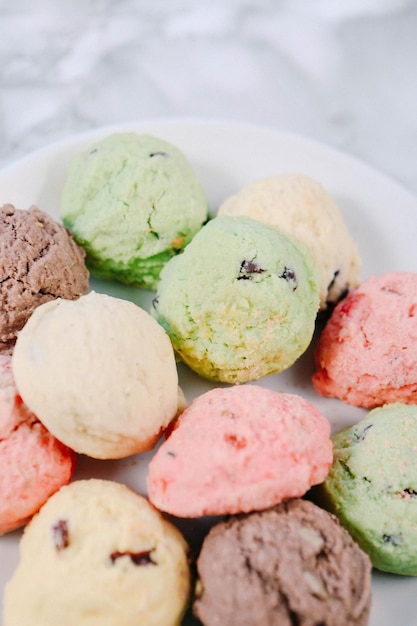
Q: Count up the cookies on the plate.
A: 11